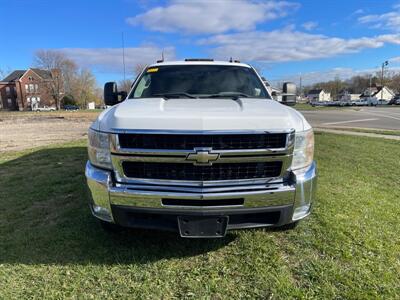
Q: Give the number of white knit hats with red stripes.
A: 0